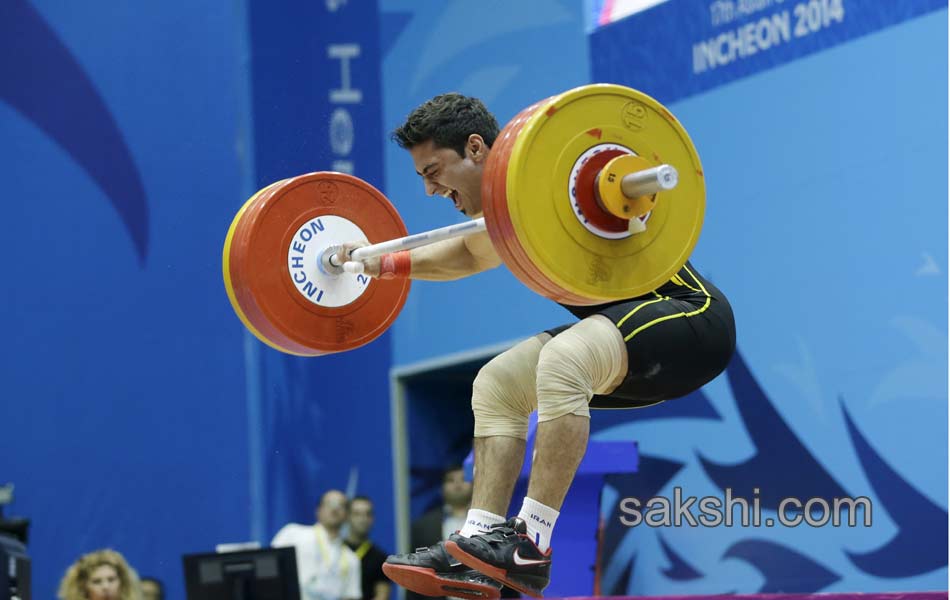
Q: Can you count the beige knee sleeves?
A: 2